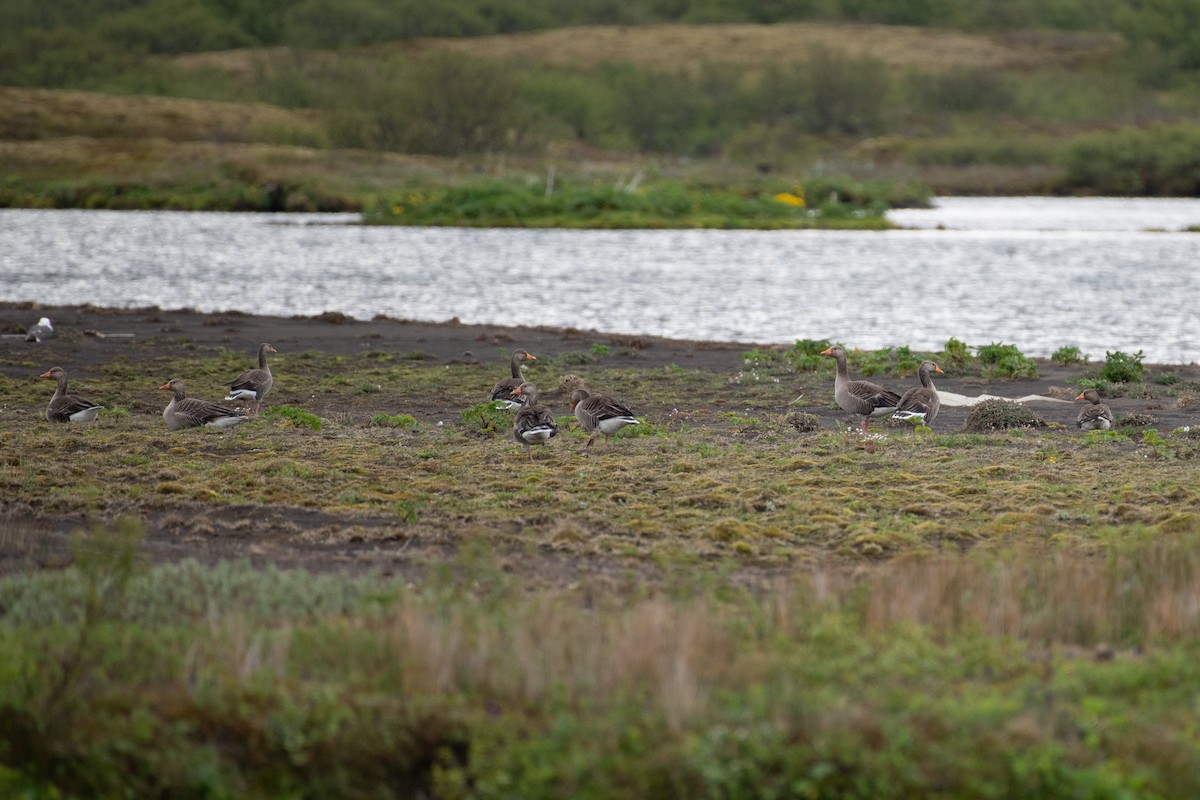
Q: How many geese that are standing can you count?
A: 6